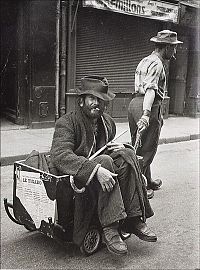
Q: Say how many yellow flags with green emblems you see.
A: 0